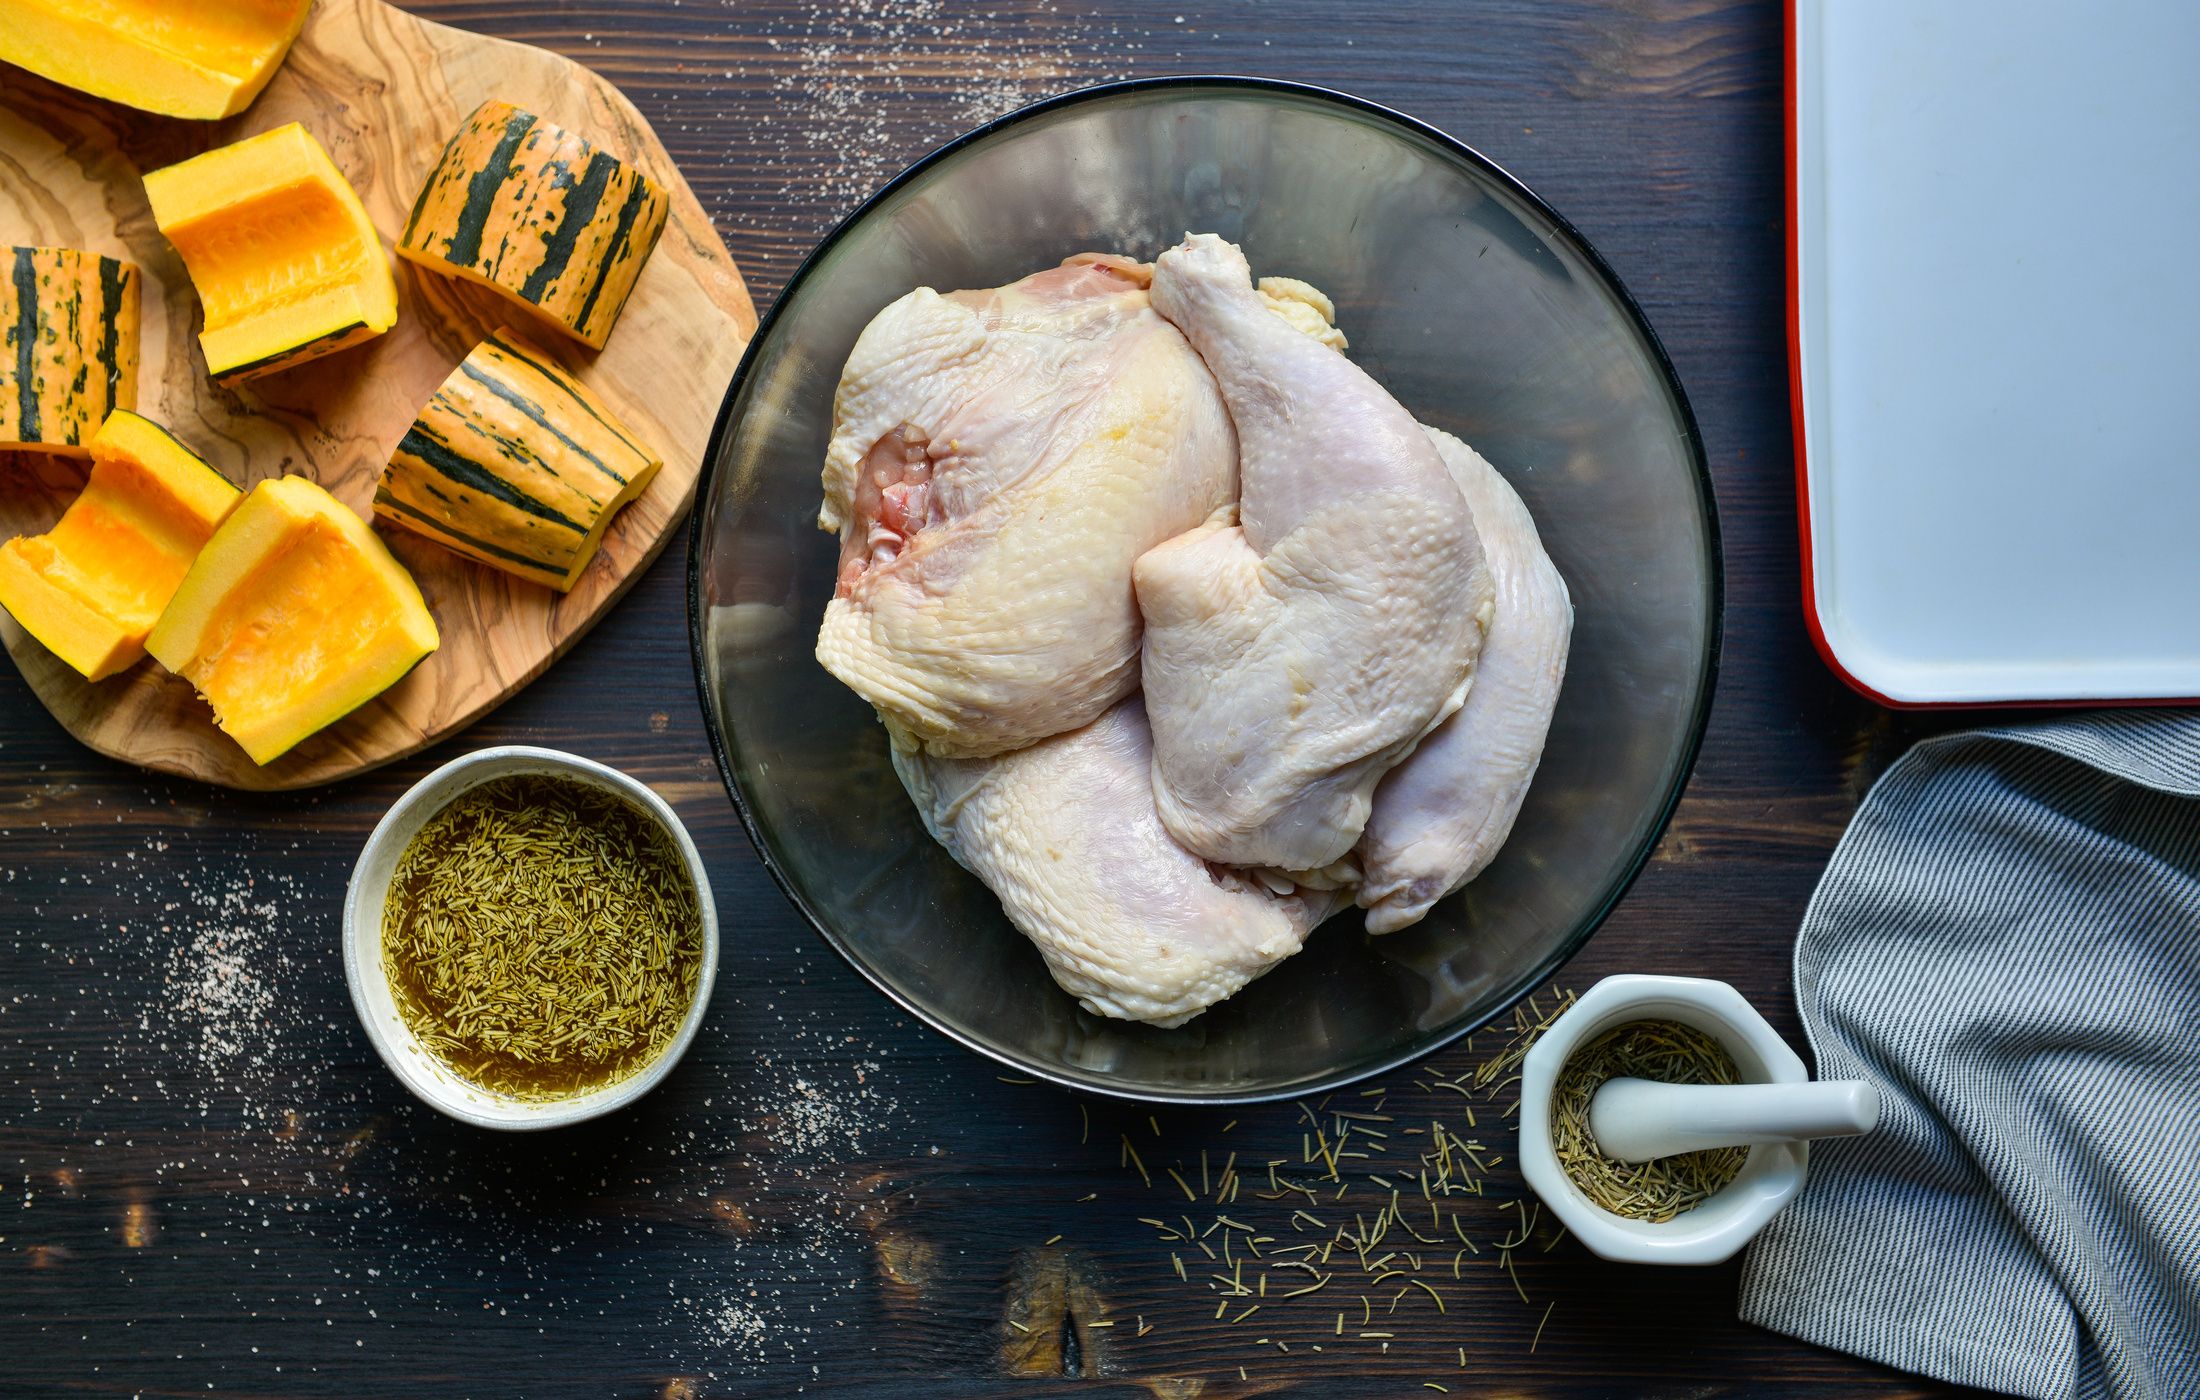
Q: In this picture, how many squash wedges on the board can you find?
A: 7